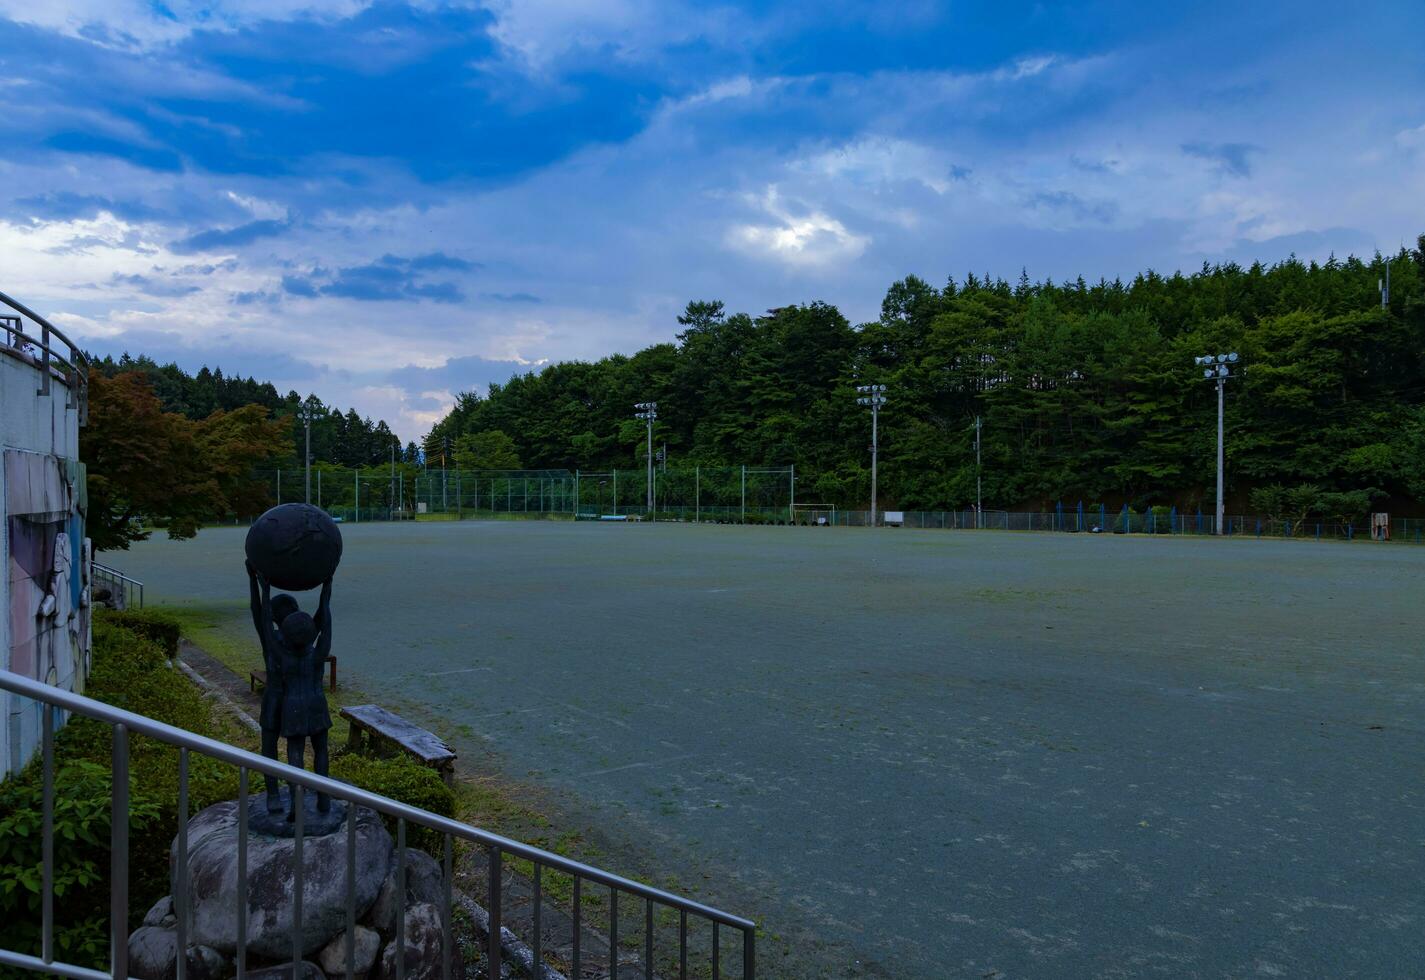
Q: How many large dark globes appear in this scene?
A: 1